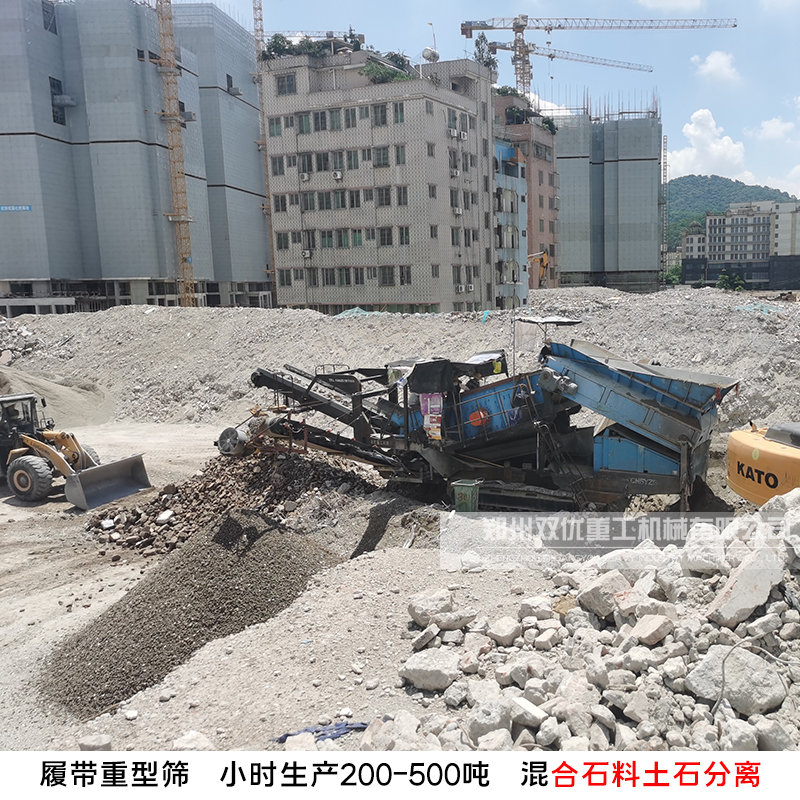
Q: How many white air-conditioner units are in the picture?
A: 9